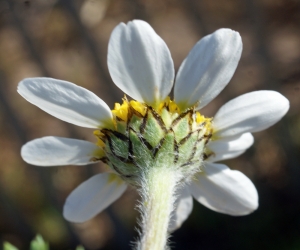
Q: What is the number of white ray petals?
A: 9